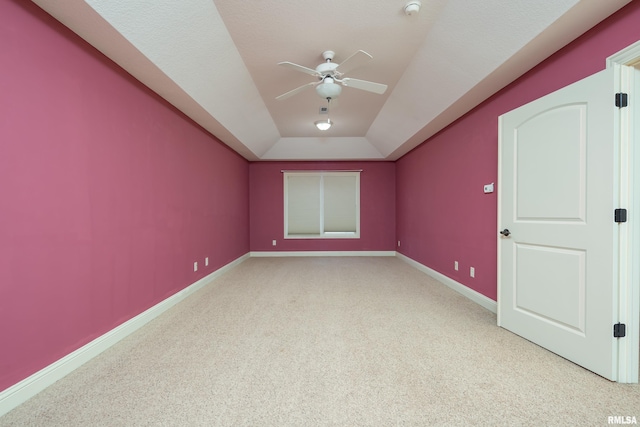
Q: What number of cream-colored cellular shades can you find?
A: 2